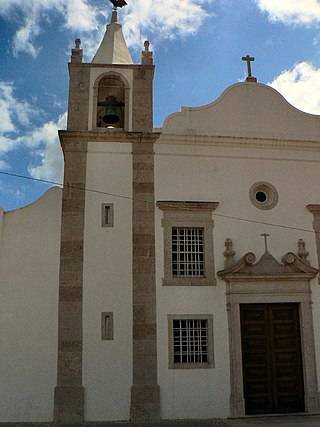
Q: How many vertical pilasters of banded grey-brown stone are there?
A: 2